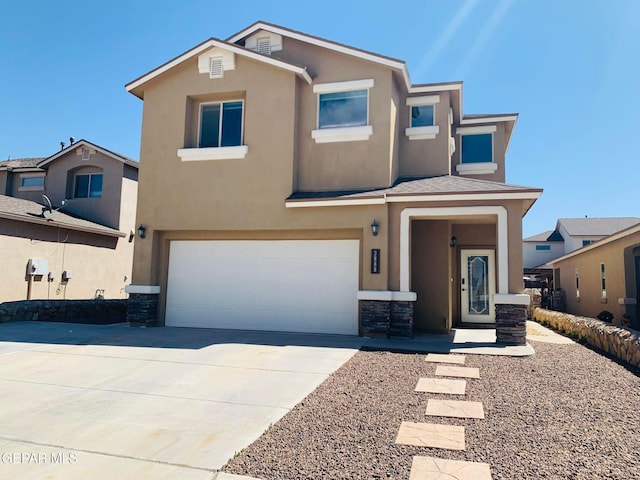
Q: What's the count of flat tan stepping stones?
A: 6